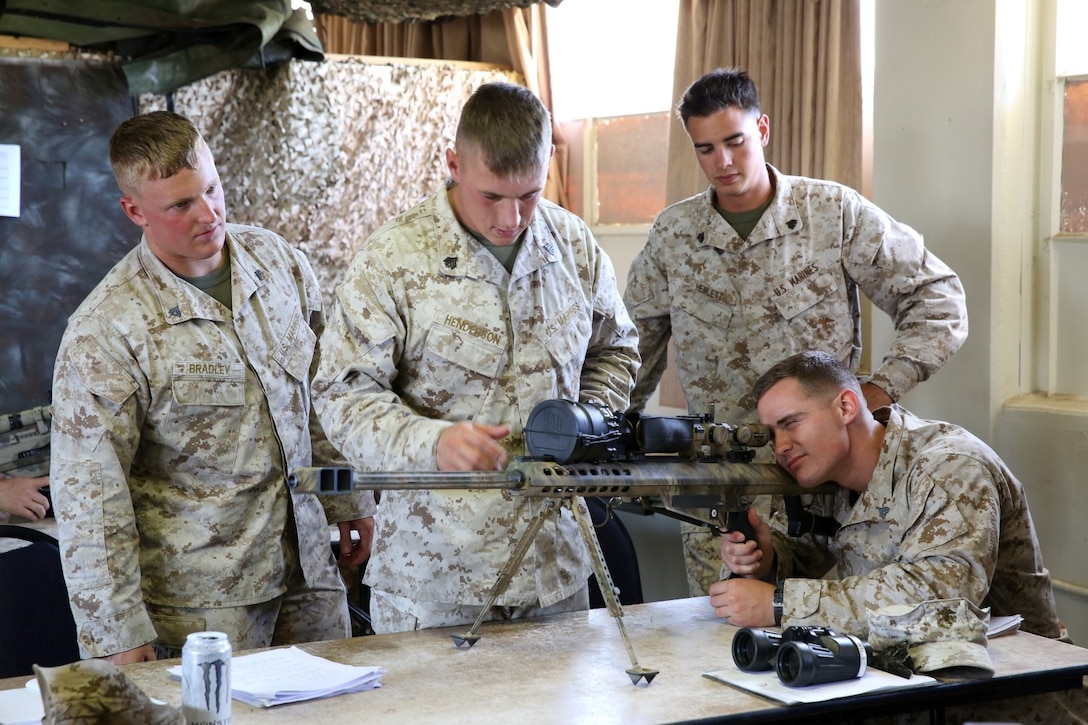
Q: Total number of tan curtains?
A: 2